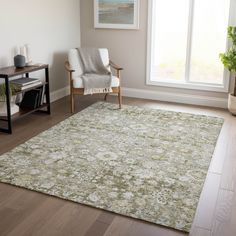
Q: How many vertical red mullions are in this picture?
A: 0